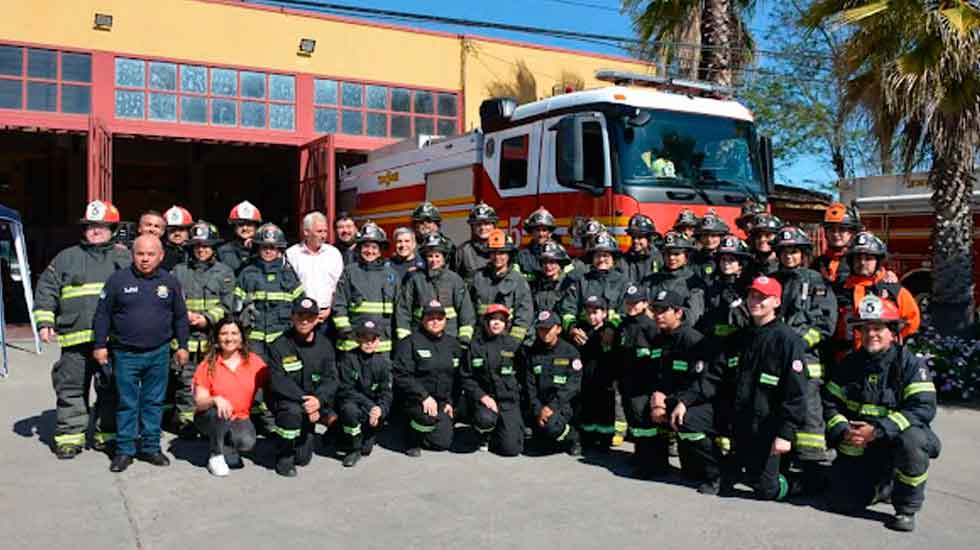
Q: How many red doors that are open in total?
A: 2